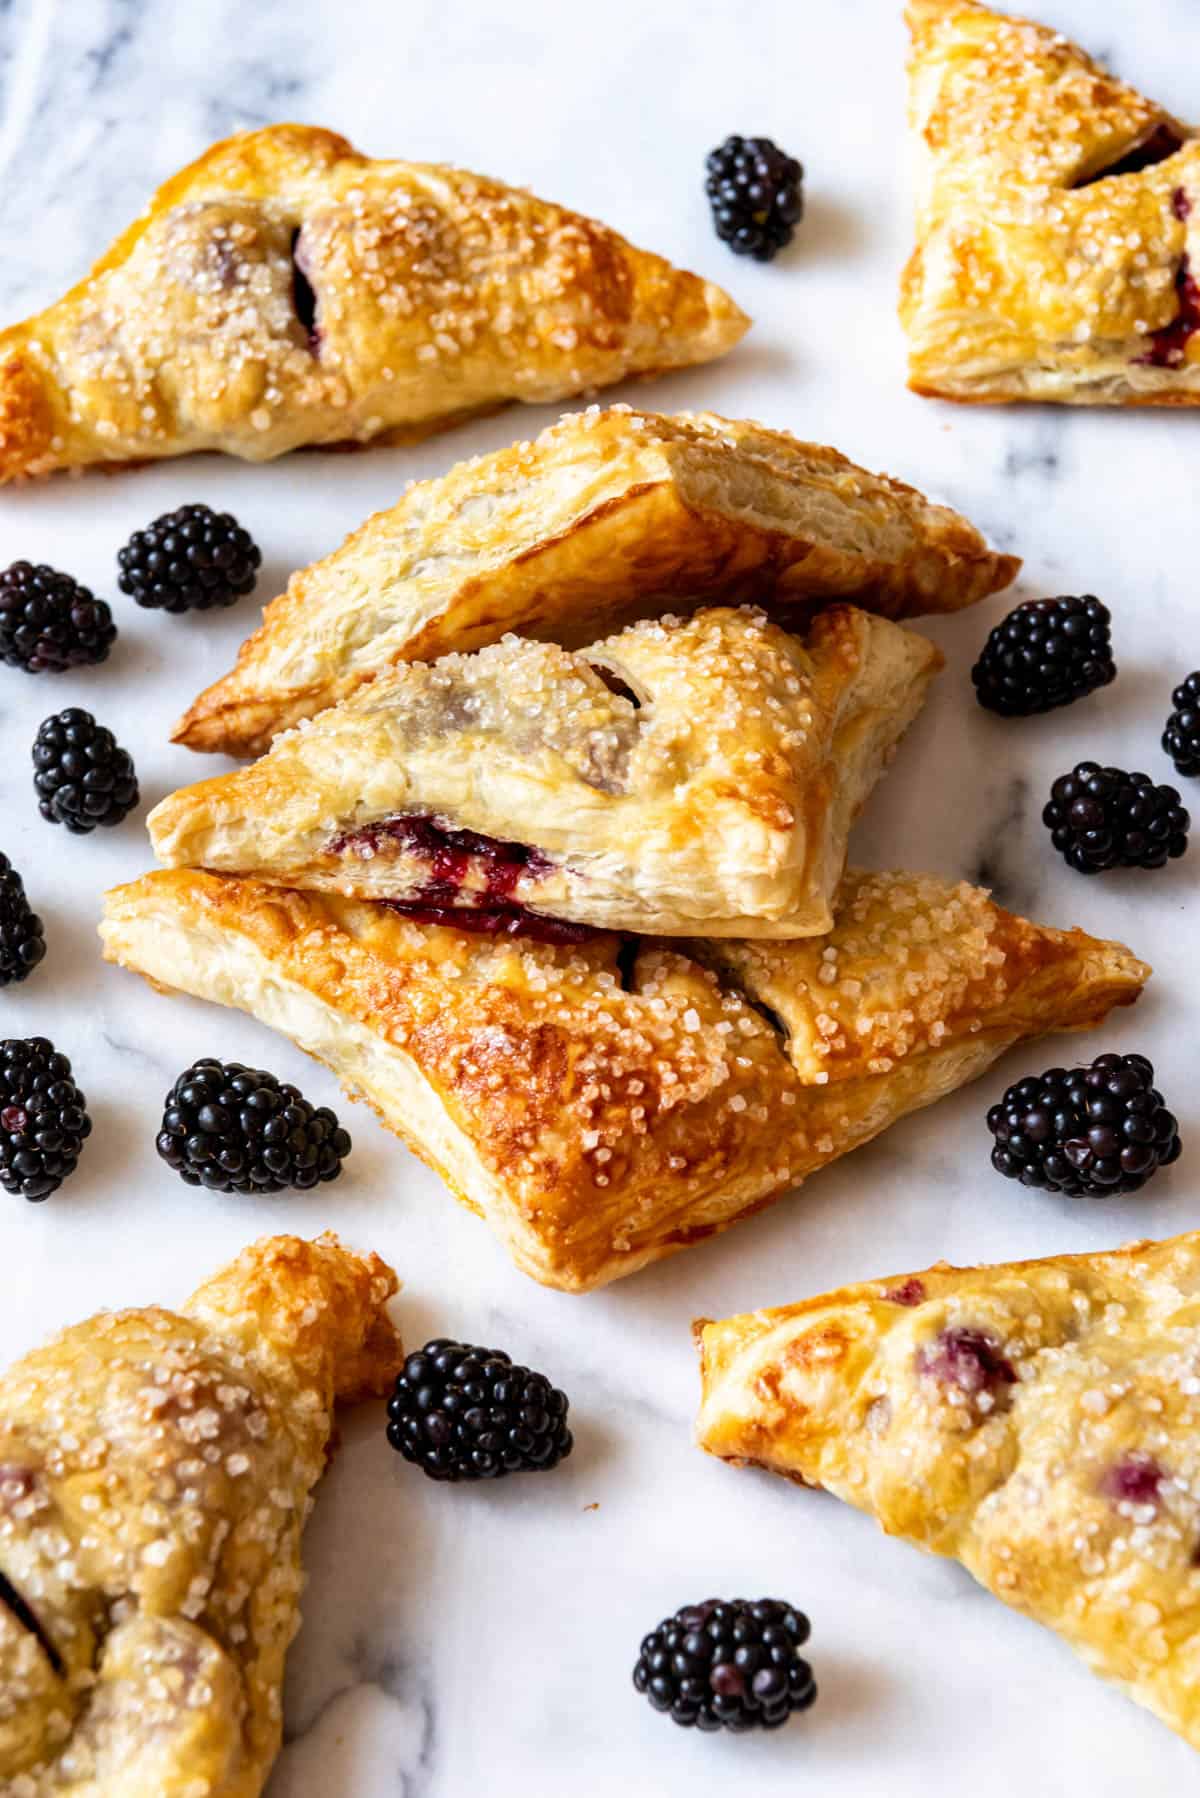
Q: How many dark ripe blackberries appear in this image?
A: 13